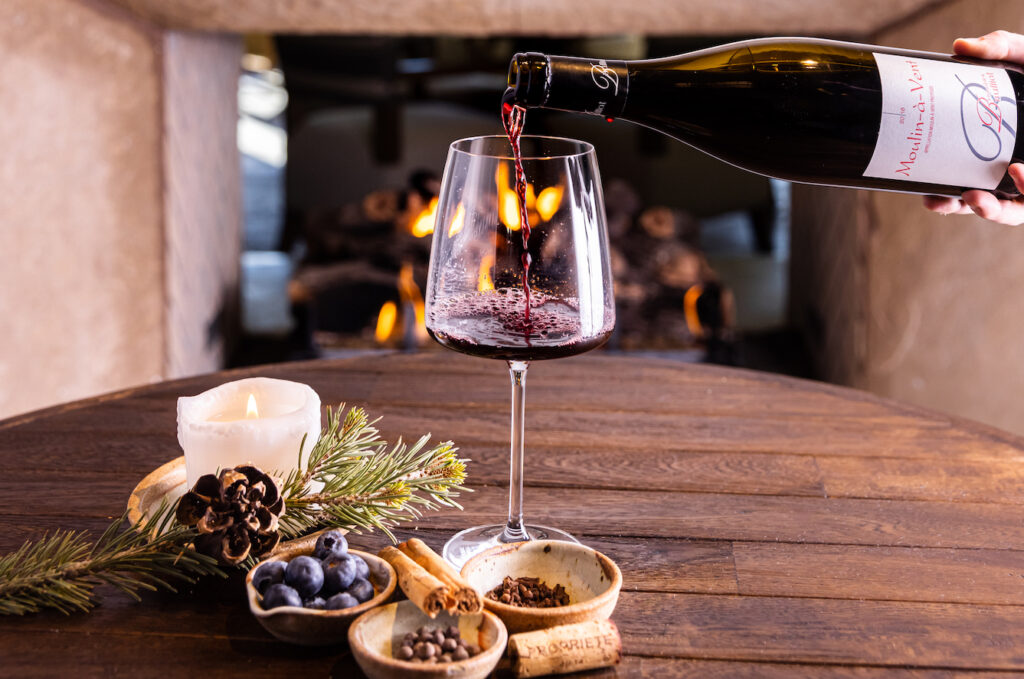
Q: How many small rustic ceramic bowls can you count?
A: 3